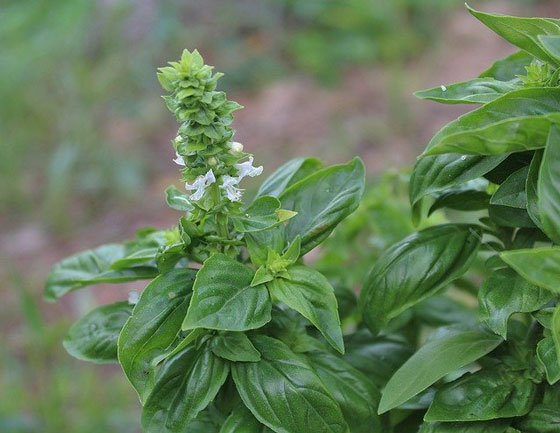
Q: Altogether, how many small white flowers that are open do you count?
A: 4